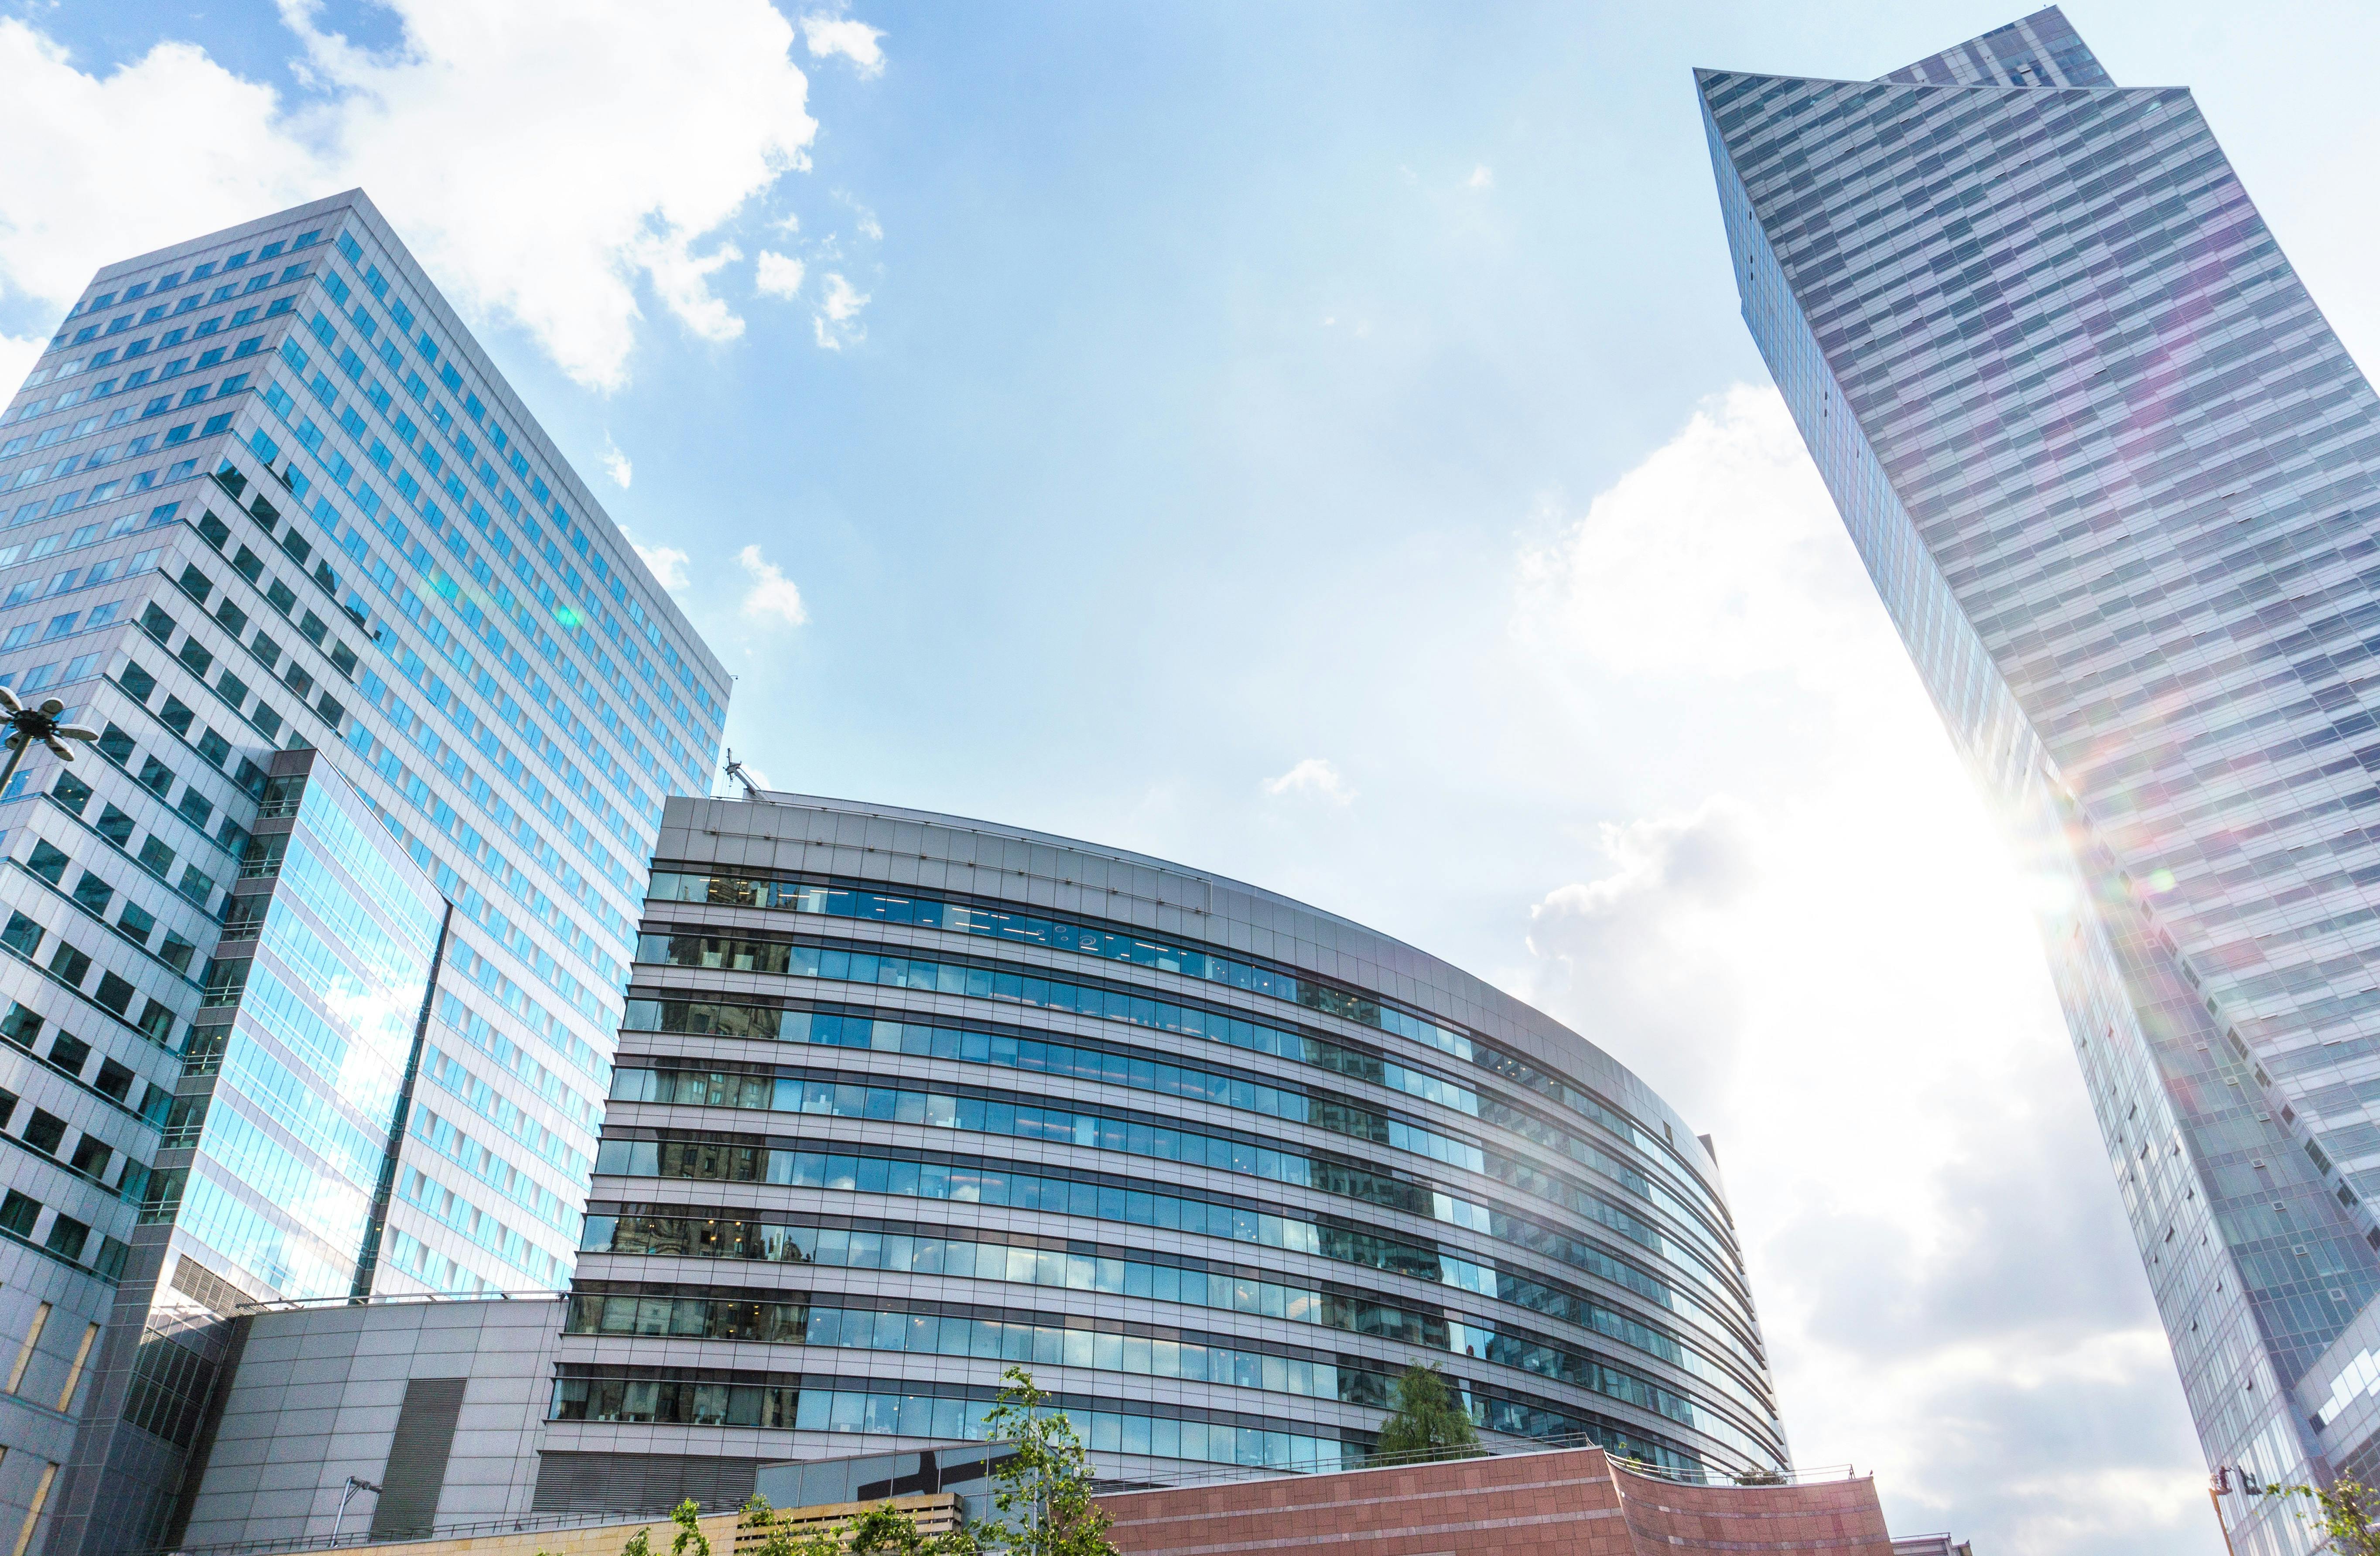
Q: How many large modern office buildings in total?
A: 3